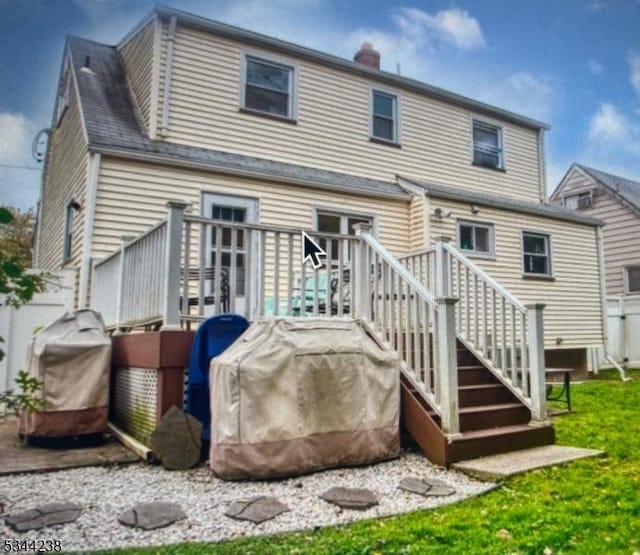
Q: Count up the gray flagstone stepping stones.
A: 5